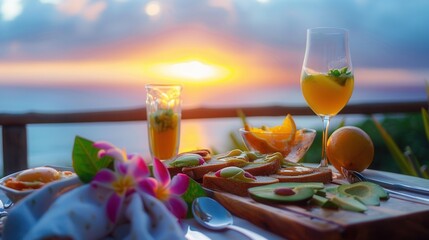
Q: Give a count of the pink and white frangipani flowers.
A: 3